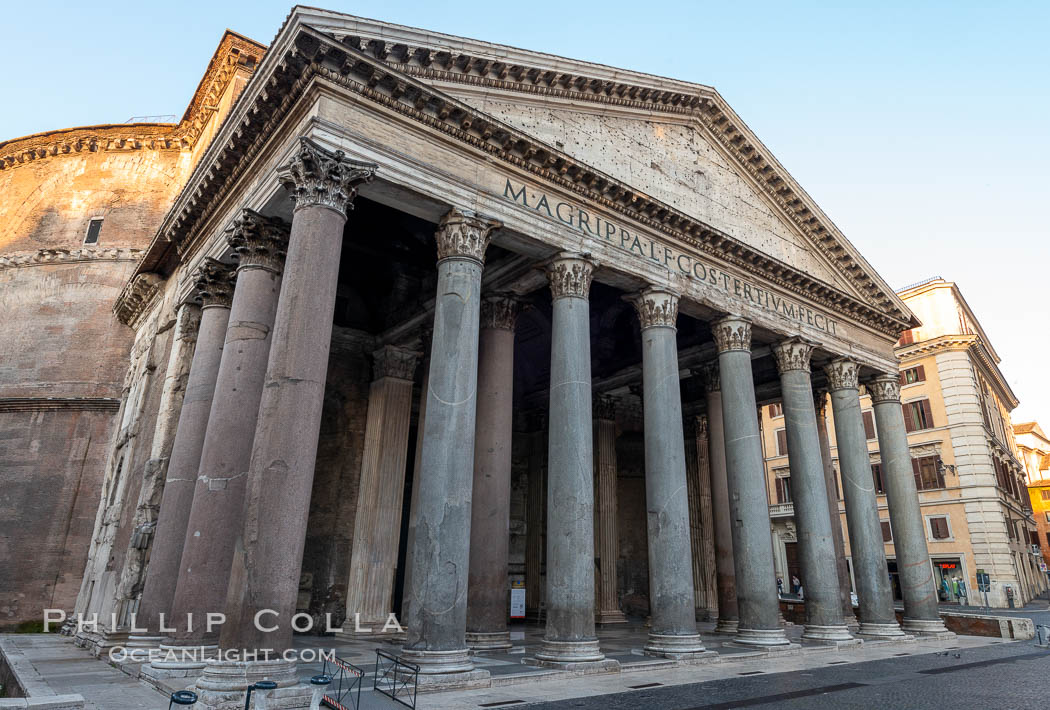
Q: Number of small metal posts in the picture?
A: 3